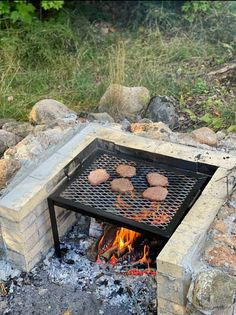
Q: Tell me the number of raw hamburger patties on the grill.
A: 5